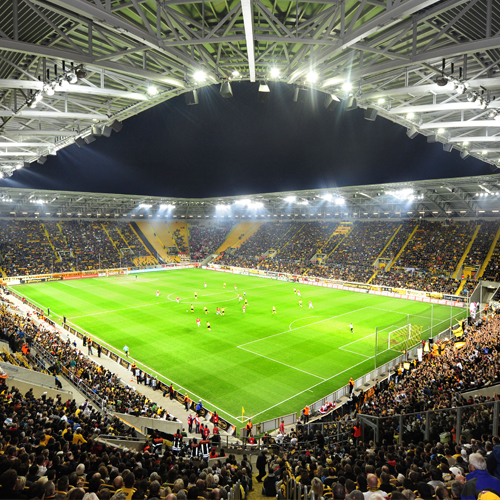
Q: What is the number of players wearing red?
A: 10